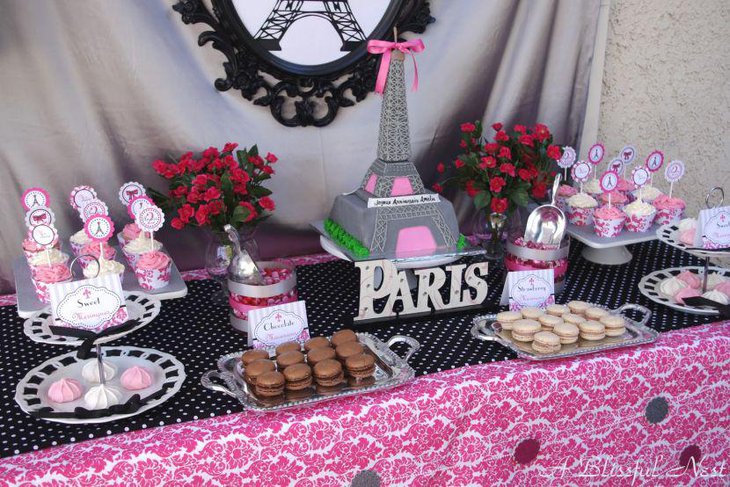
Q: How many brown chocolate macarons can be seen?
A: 12